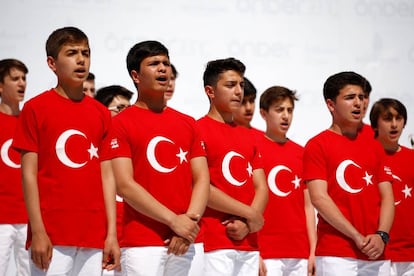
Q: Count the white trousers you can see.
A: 7